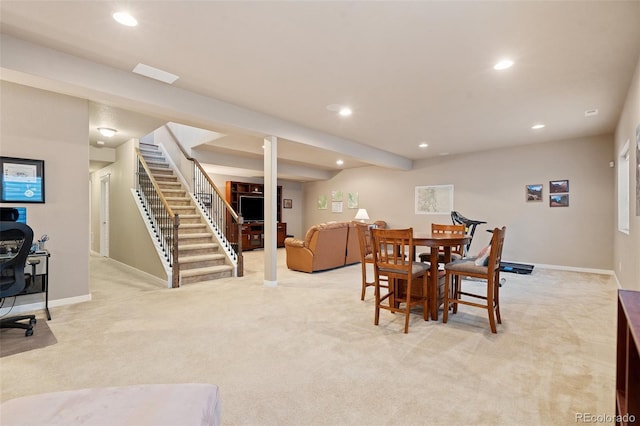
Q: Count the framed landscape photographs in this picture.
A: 3